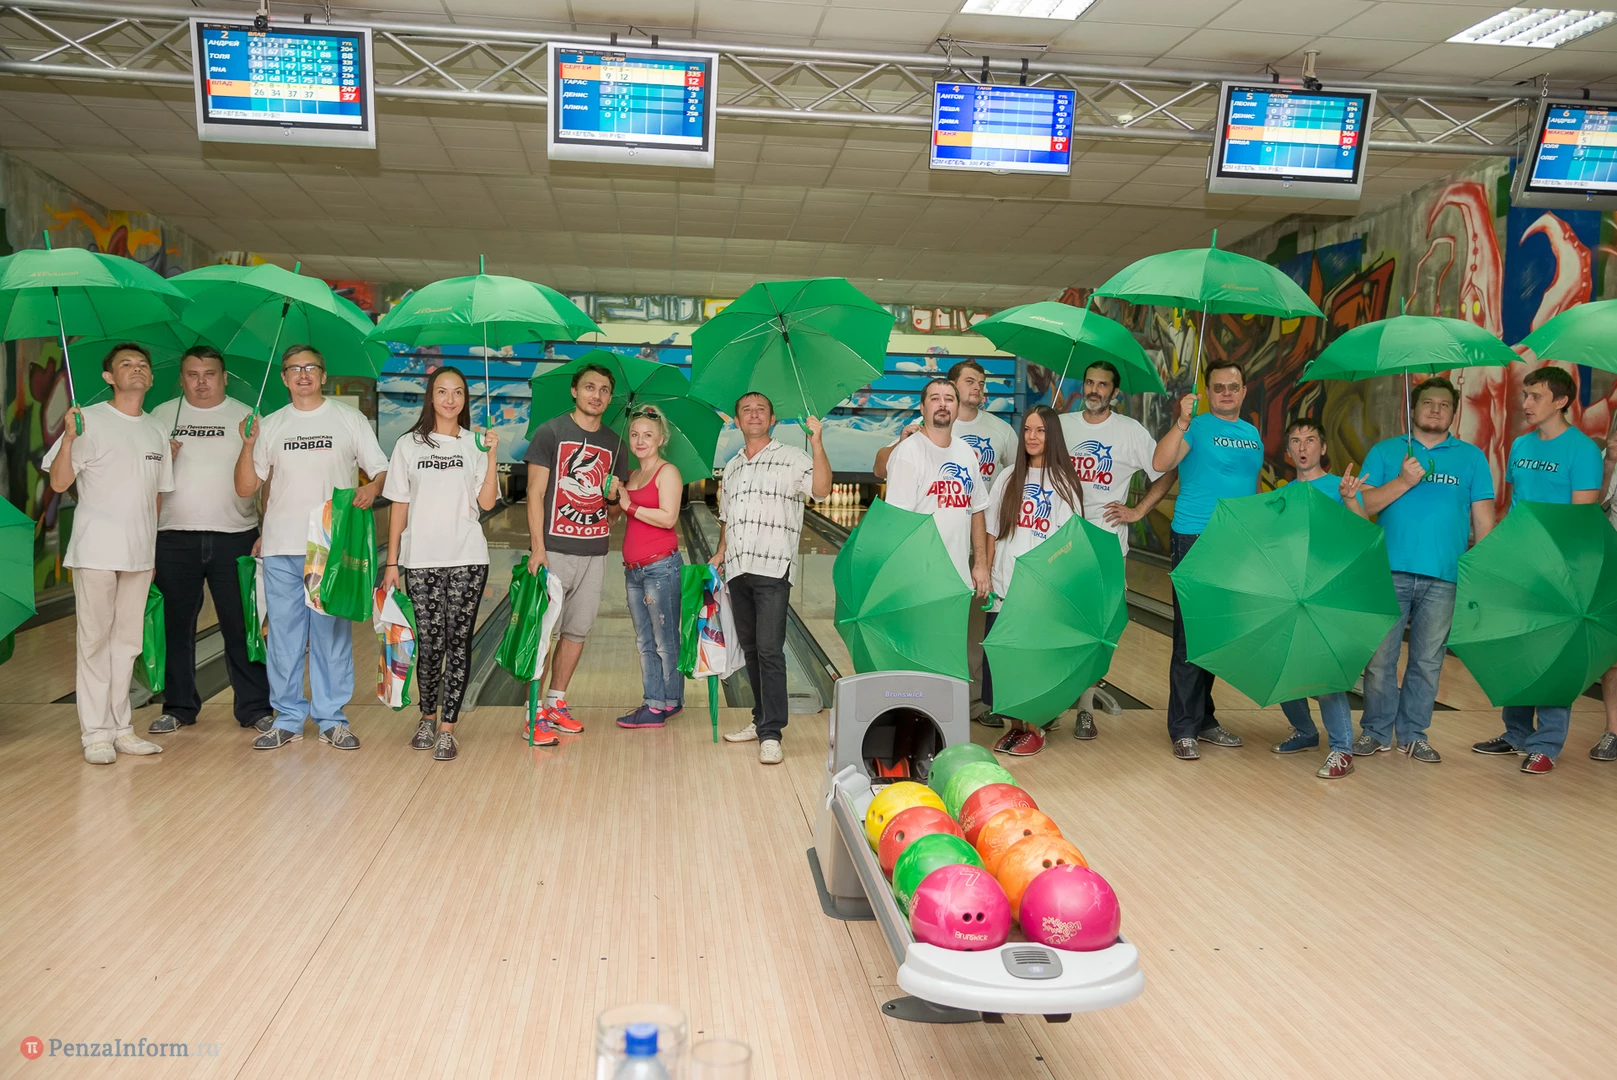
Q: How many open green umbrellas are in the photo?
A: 15